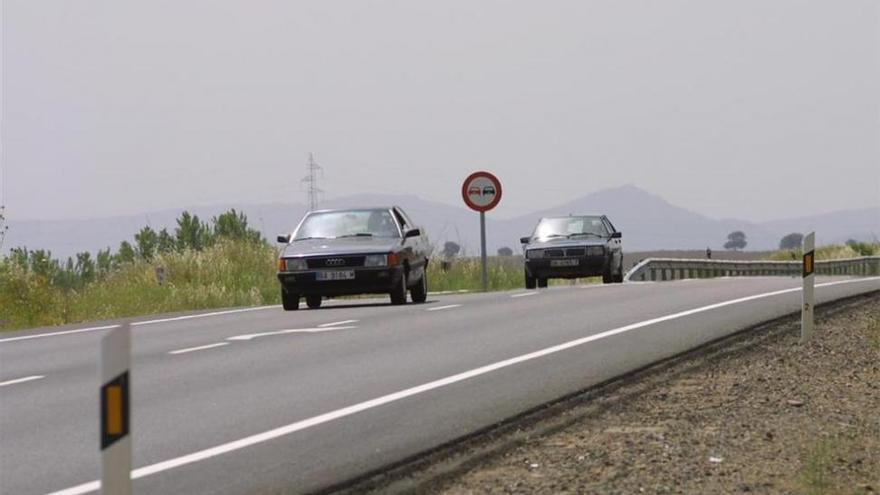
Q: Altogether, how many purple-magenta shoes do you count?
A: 0